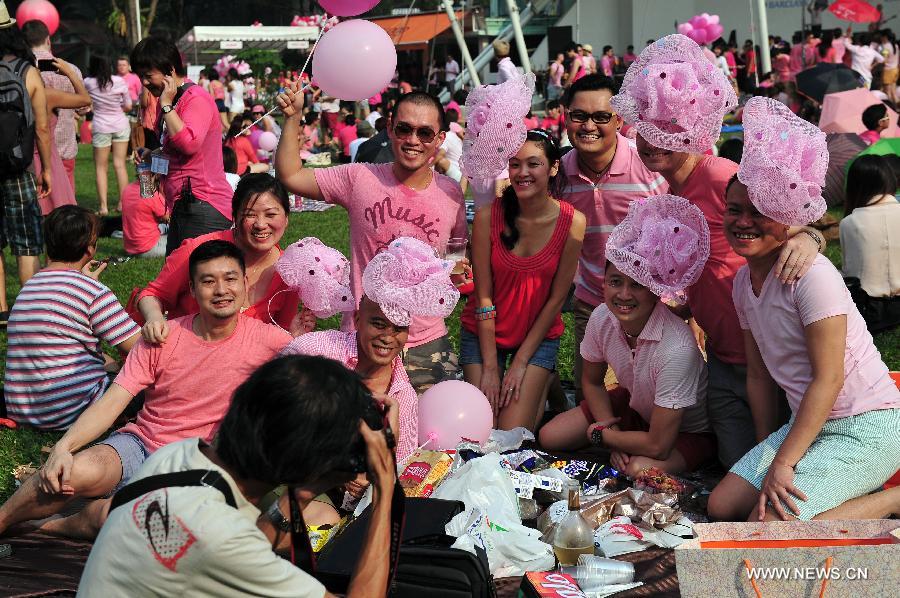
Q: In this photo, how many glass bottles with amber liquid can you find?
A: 1